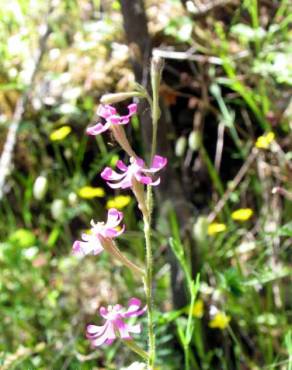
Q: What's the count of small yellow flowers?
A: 8